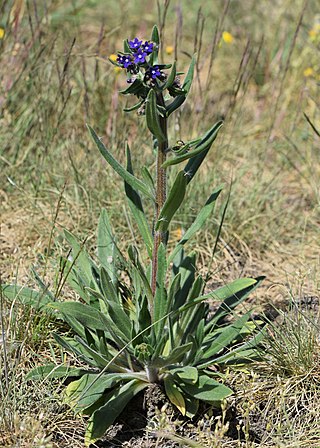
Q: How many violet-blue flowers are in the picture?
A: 6